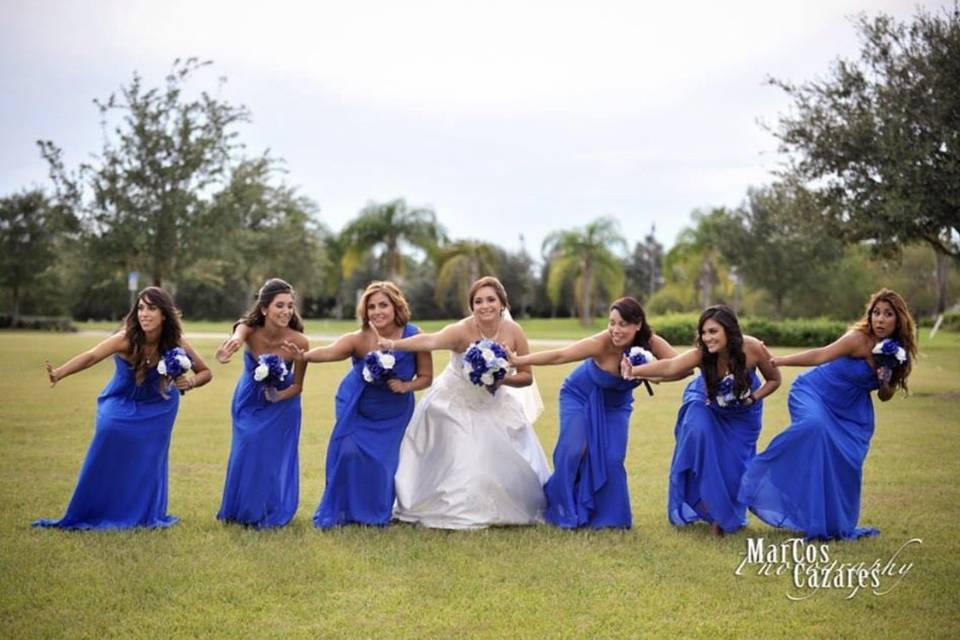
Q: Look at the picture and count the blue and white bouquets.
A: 7